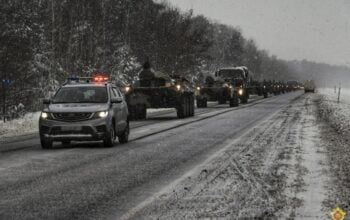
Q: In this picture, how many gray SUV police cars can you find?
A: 1